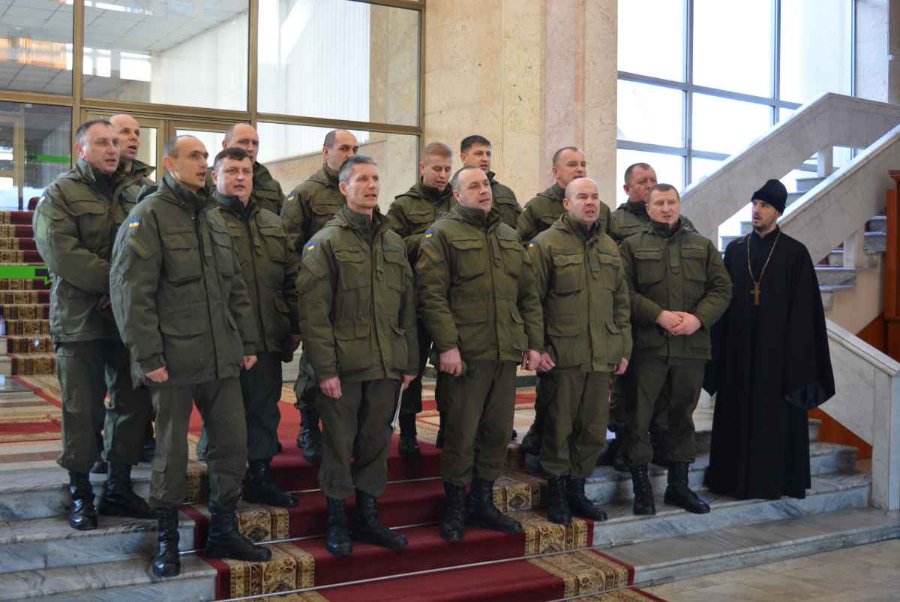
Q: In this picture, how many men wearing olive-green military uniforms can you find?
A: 14